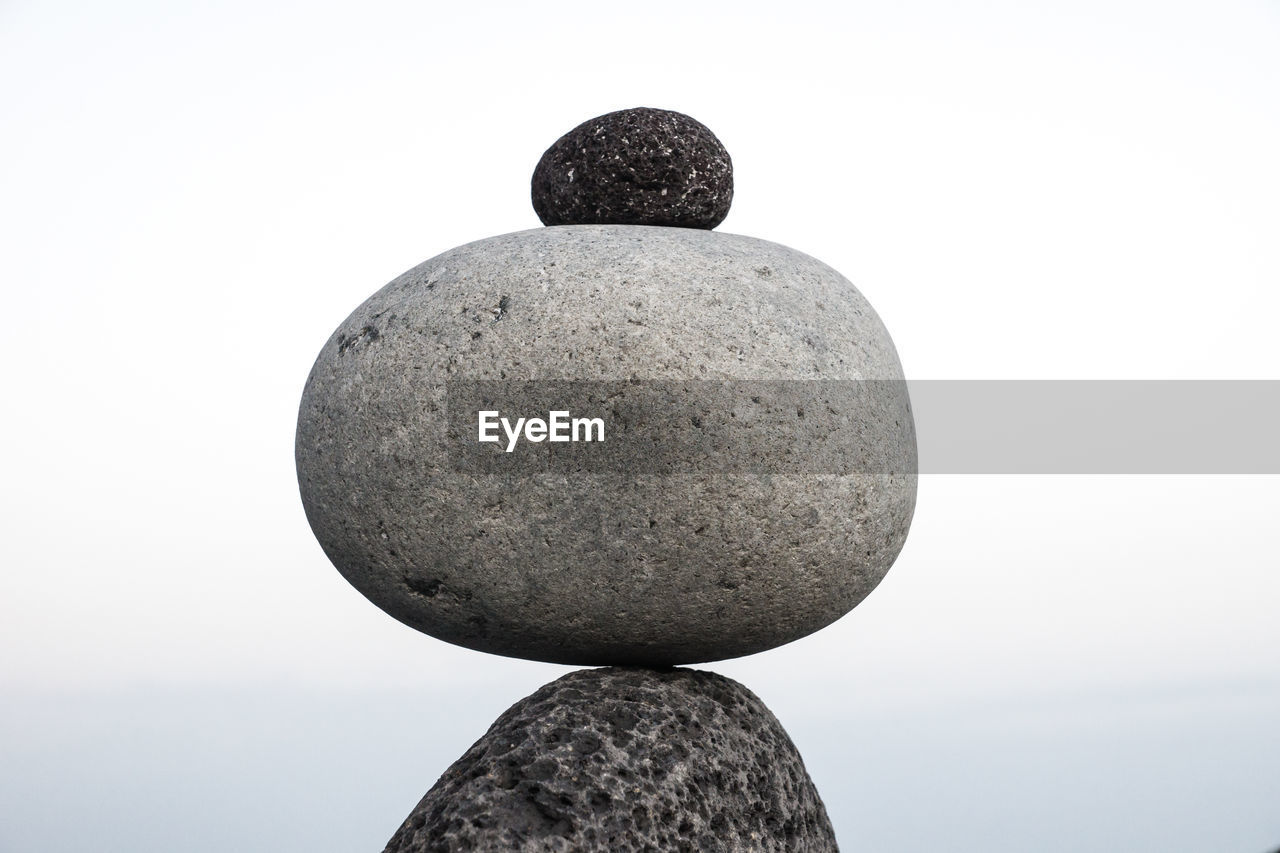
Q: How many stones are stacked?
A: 3